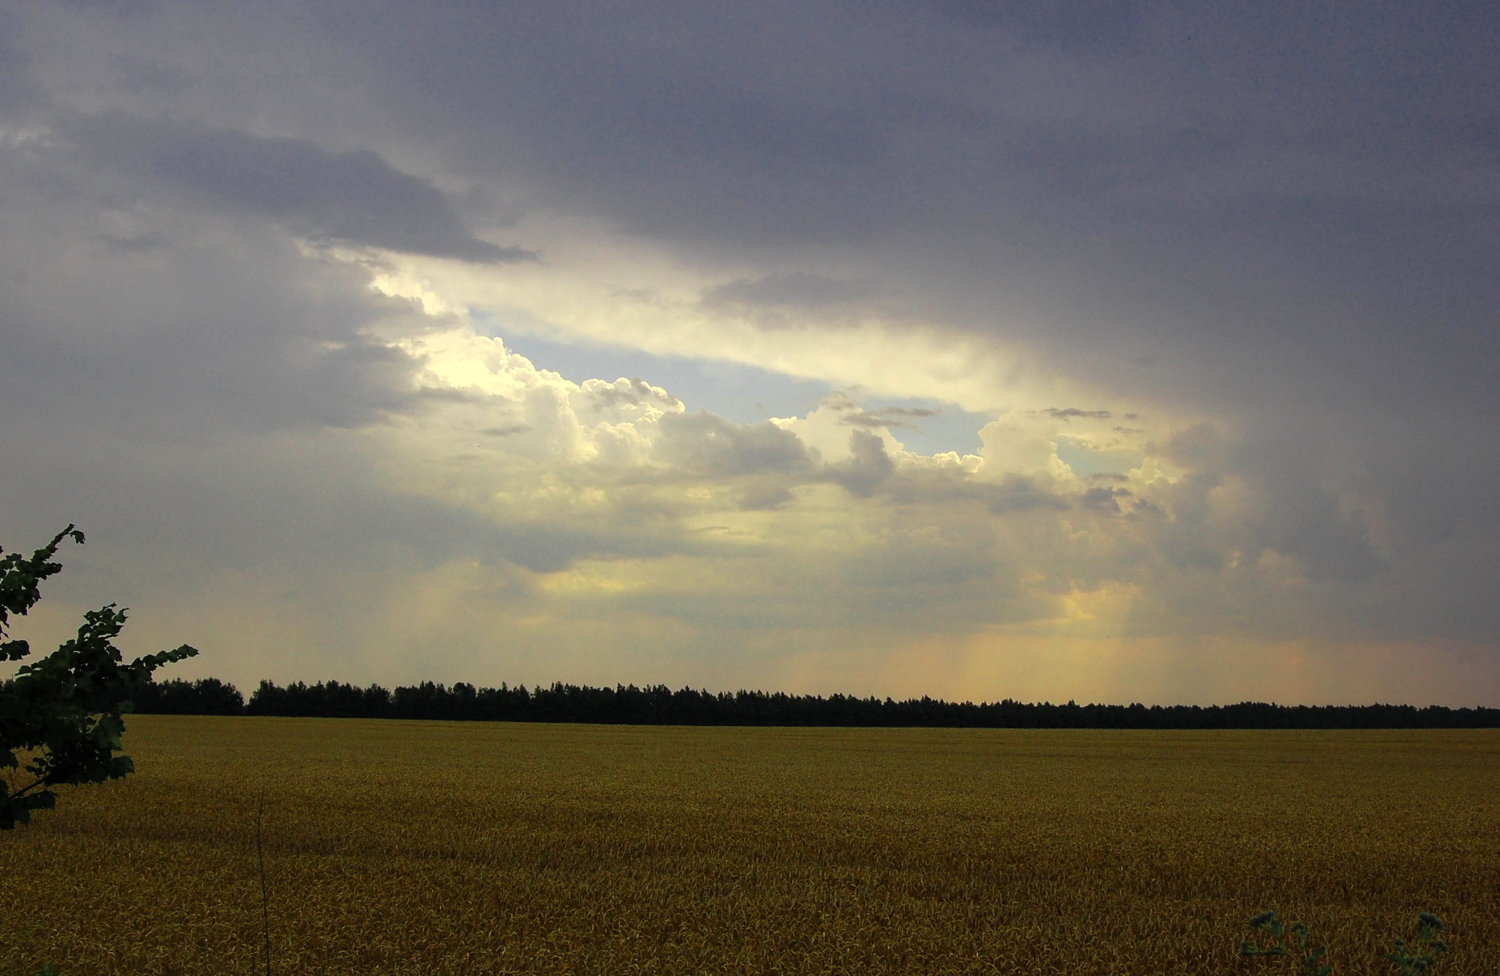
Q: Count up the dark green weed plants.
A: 2